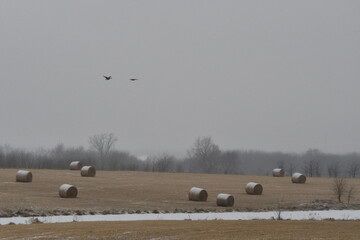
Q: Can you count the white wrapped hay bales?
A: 9